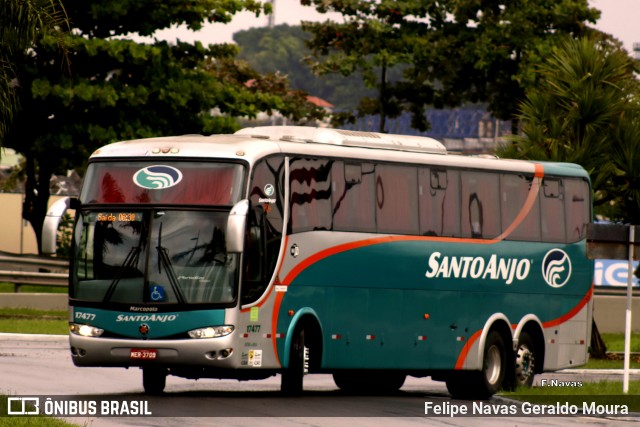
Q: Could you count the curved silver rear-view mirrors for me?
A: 2